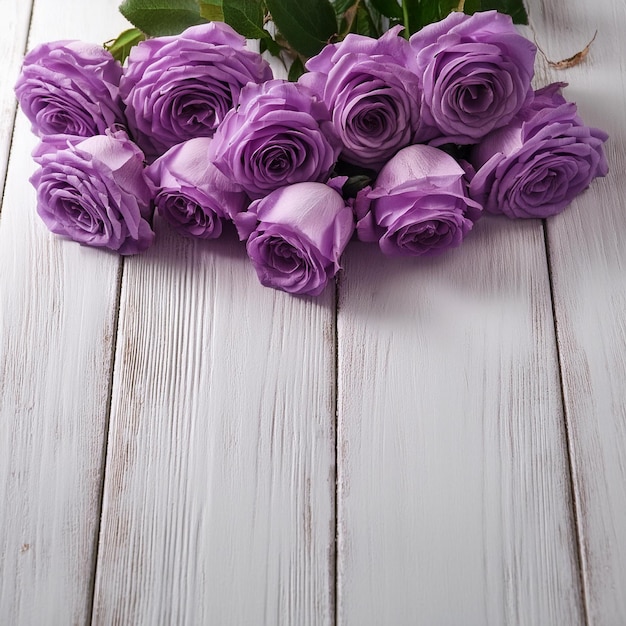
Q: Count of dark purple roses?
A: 10